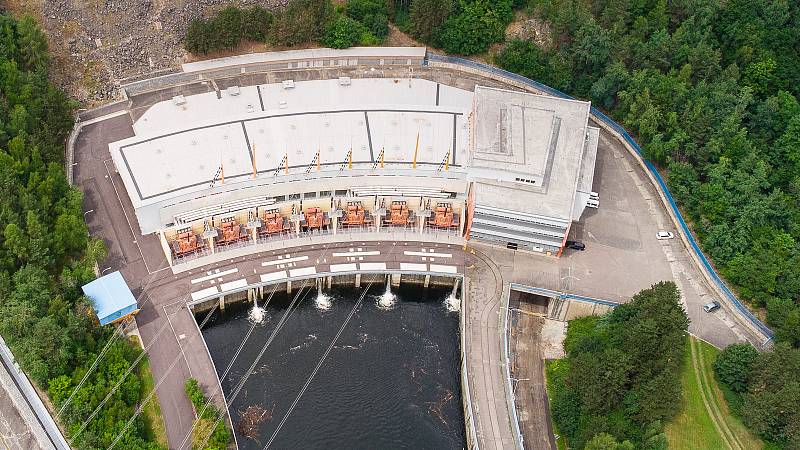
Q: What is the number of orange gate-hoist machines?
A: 7